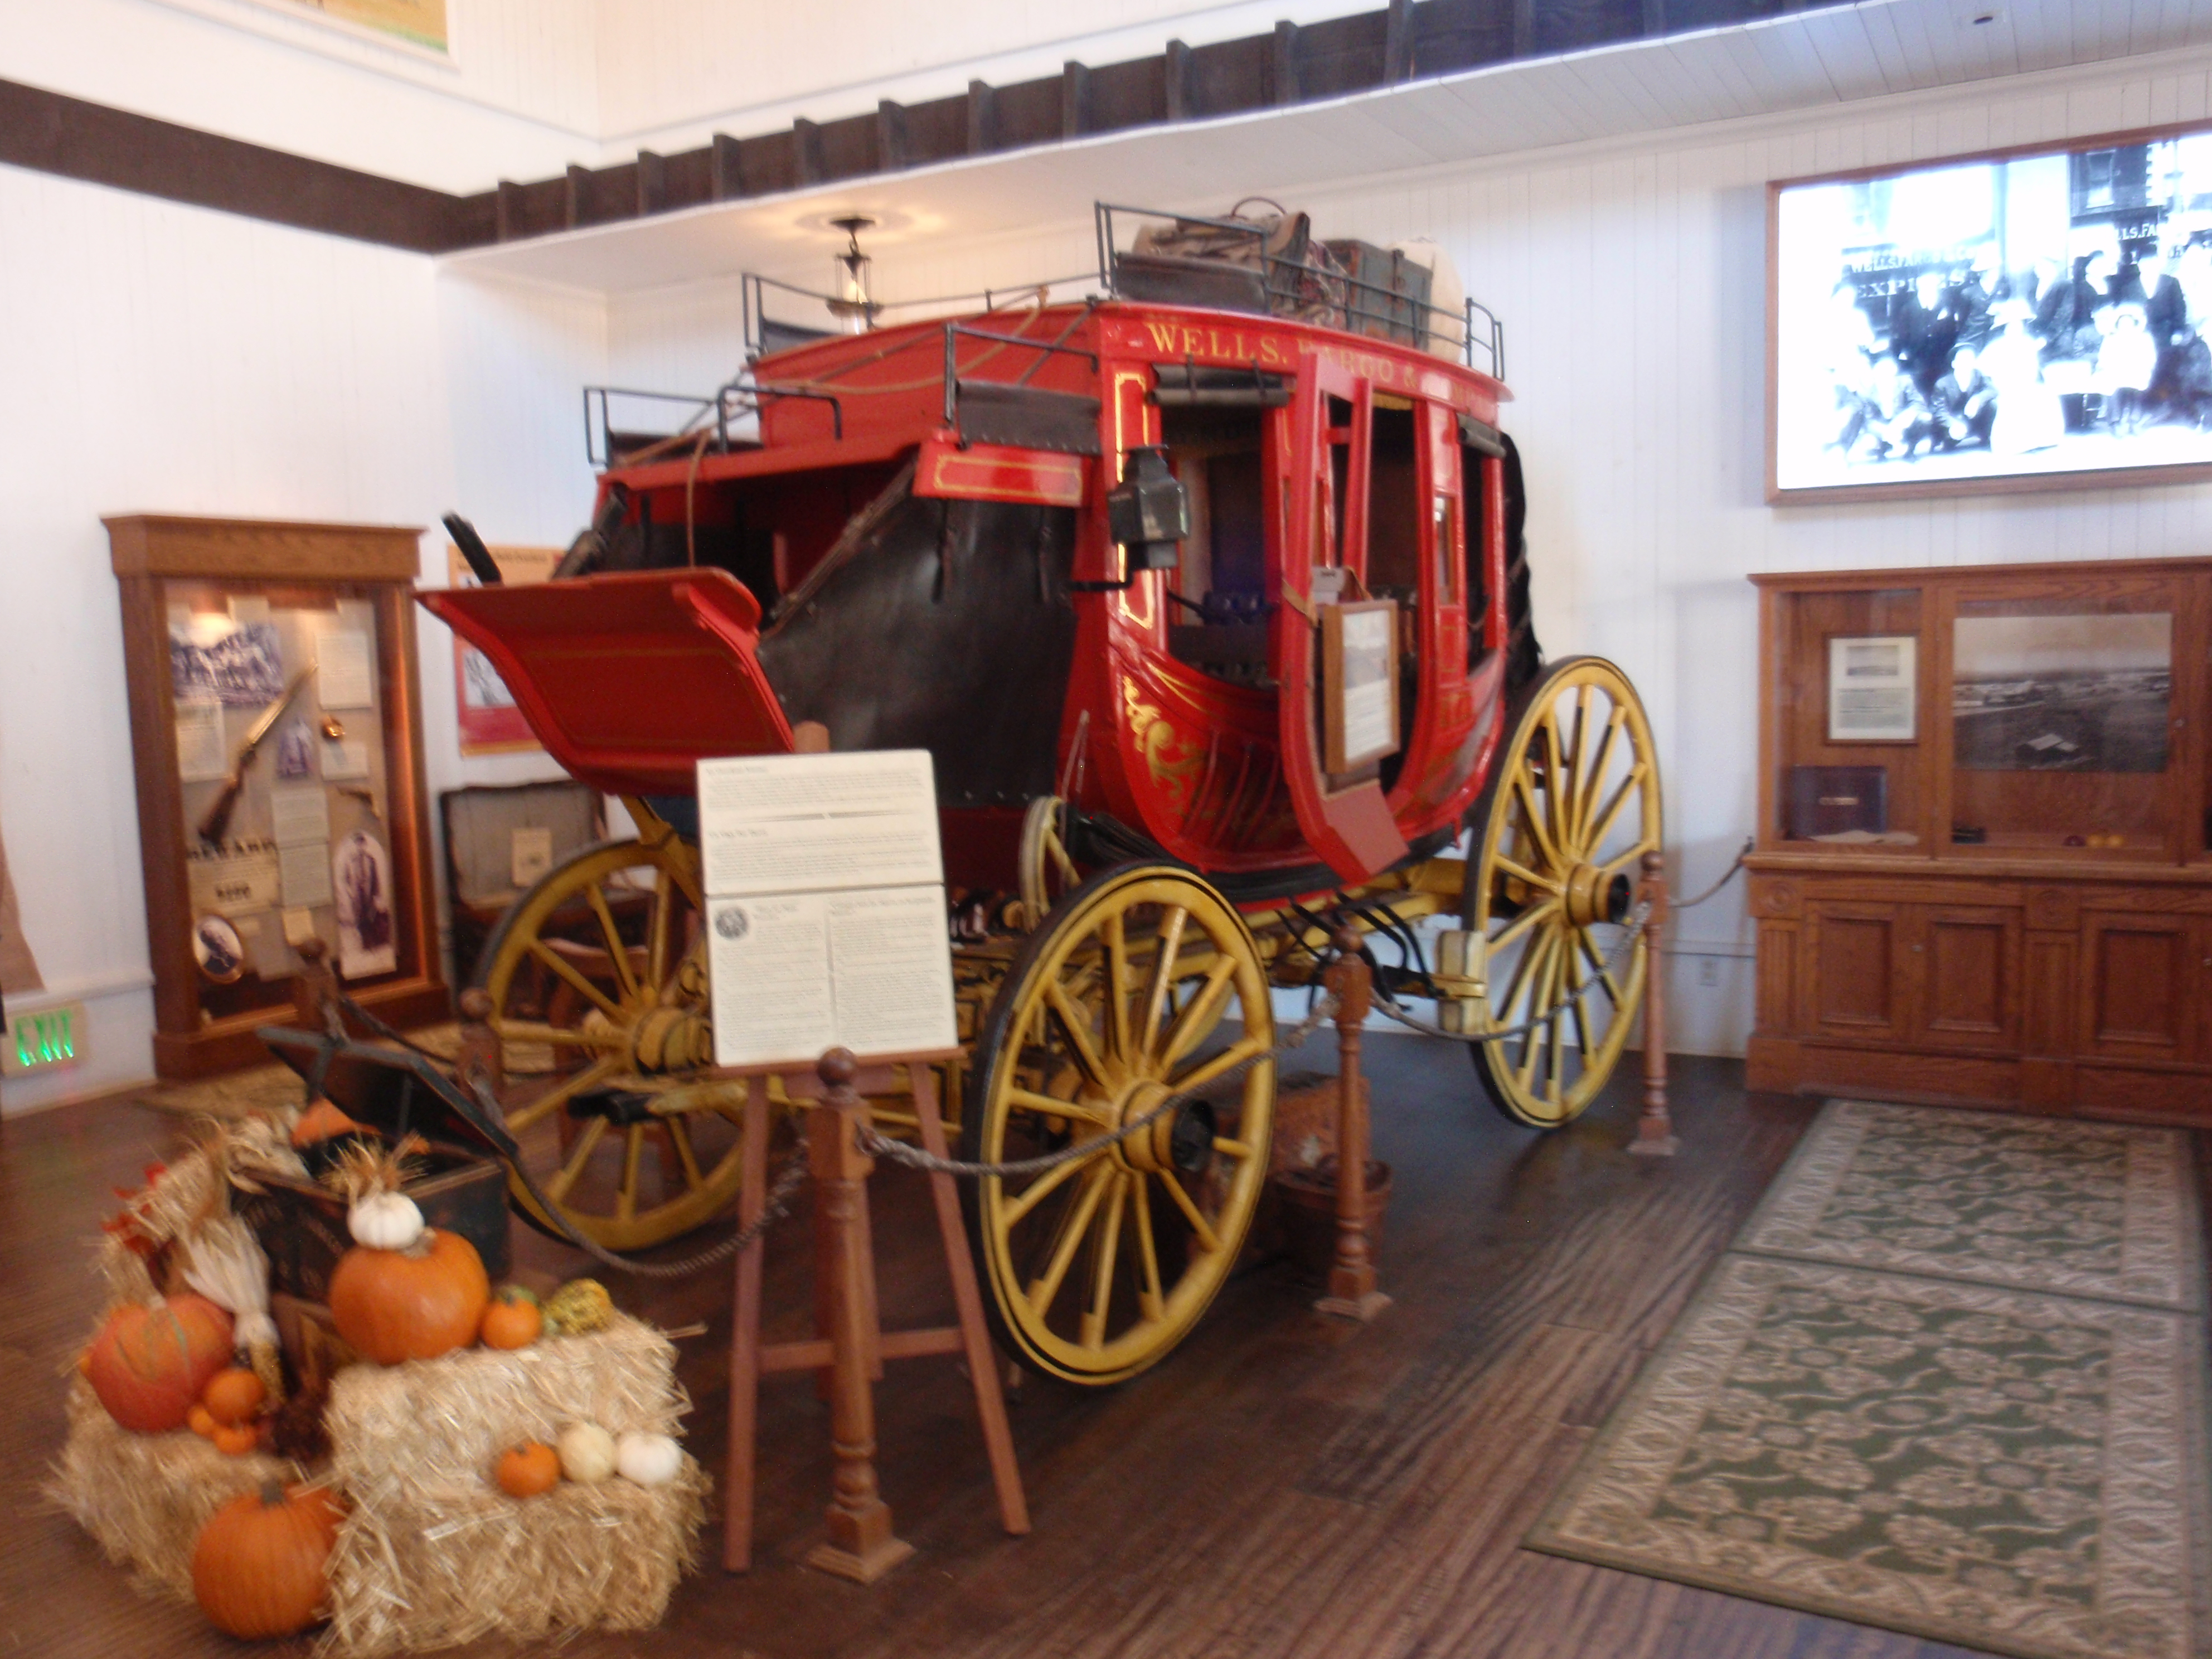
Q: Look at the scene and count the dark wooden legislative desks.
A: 0